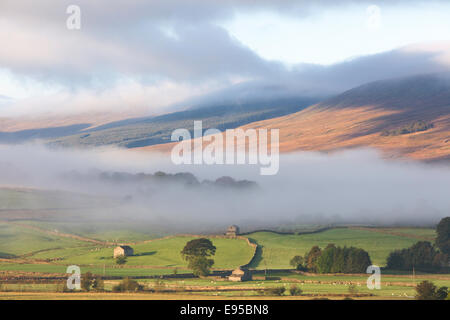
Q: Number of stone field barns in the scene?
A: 3